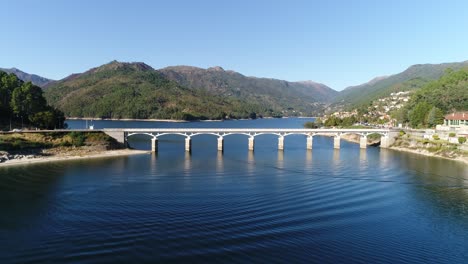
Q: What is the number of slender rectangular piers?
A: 8